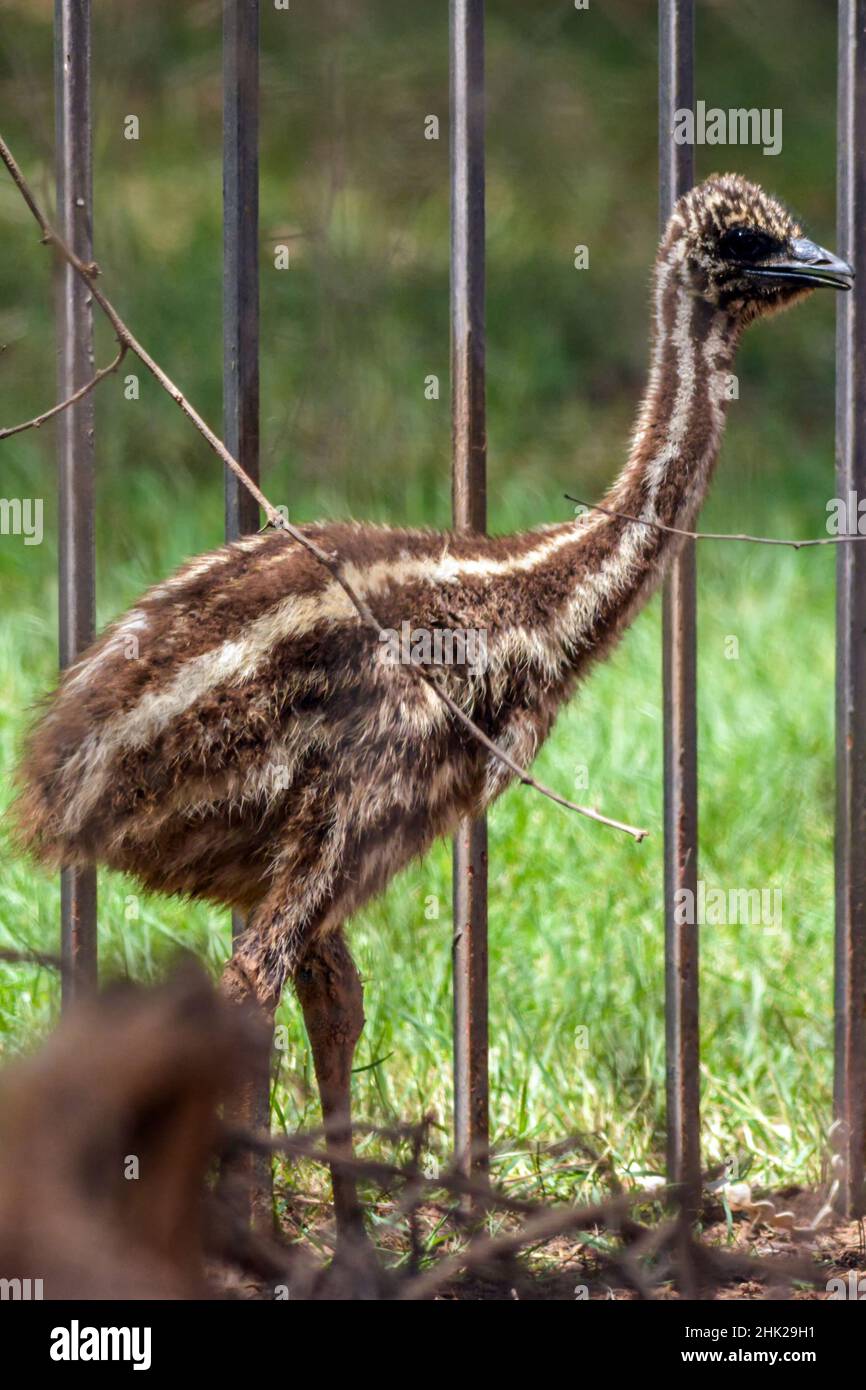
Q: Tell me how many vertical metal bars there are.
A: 5